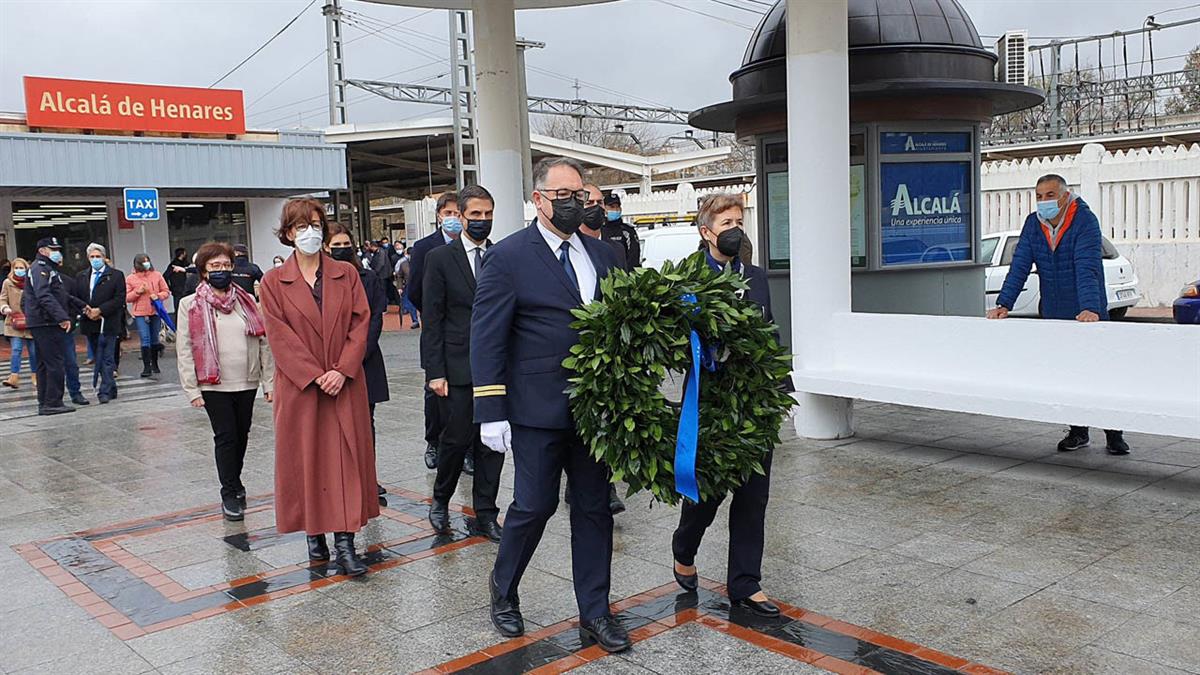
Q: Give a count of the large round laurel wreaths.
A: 1